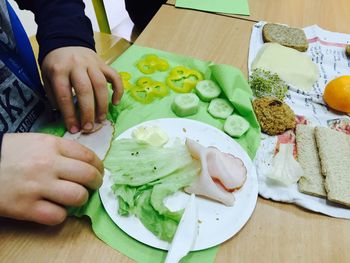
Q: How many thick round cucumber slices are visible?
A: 4